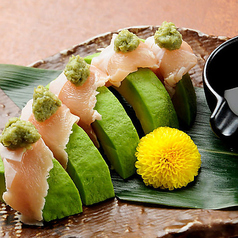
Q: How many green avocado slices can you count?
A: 5